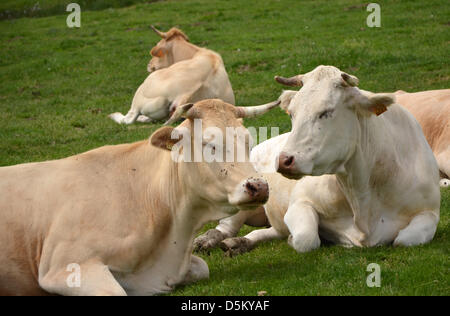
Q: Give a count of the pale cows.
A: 4